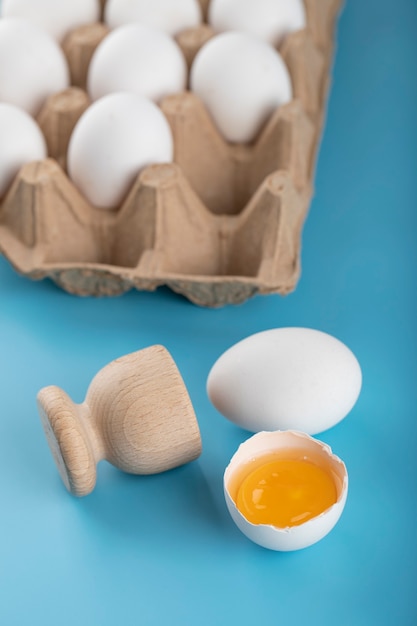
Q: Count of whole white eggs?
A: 9